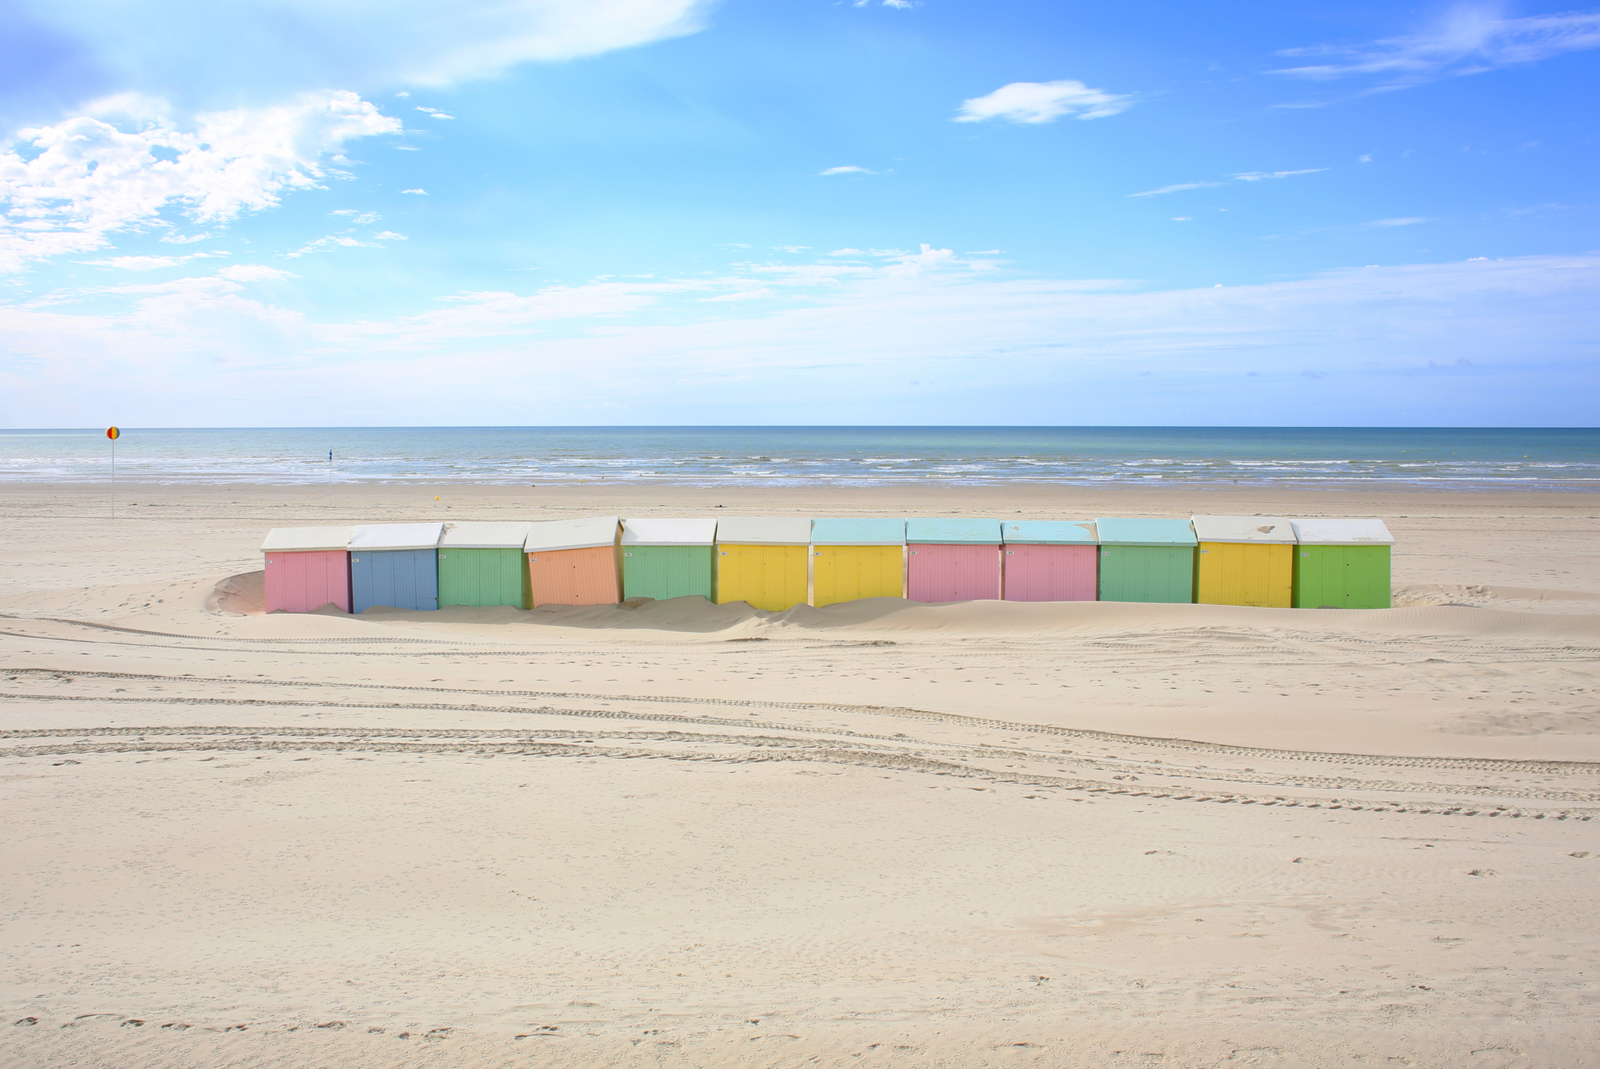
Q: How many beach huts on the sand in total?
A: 12